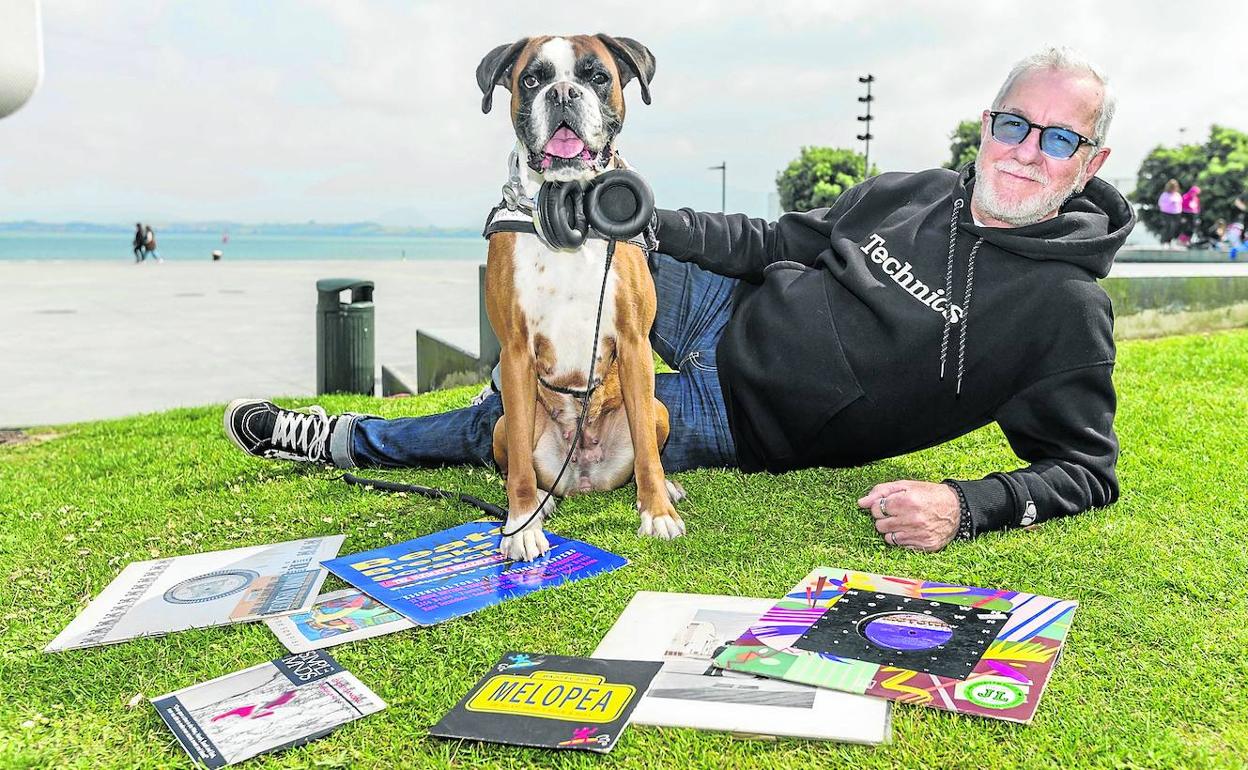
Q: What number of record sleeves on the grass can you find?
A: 7